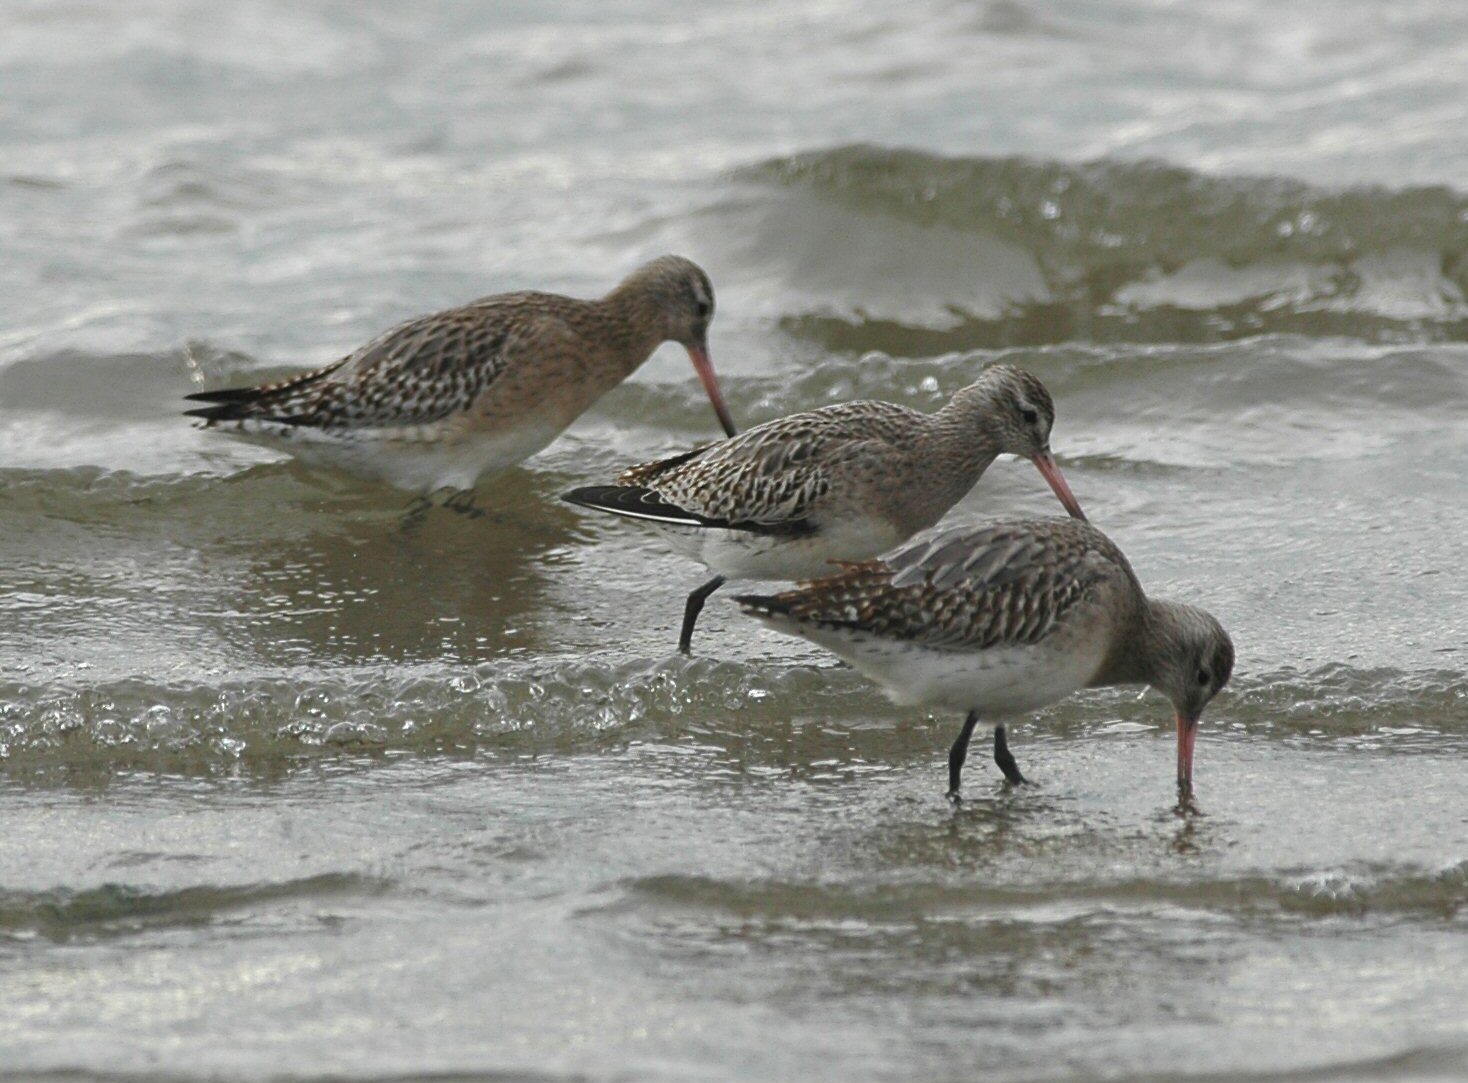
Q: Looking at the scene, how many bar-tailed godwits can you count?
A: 3